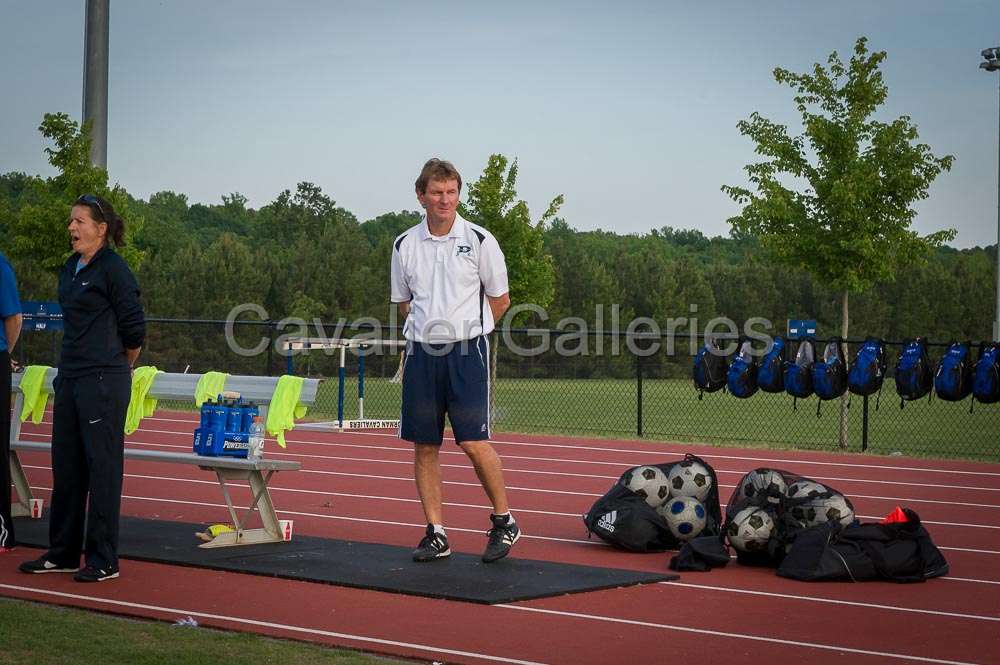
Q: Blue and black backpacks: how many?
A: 9